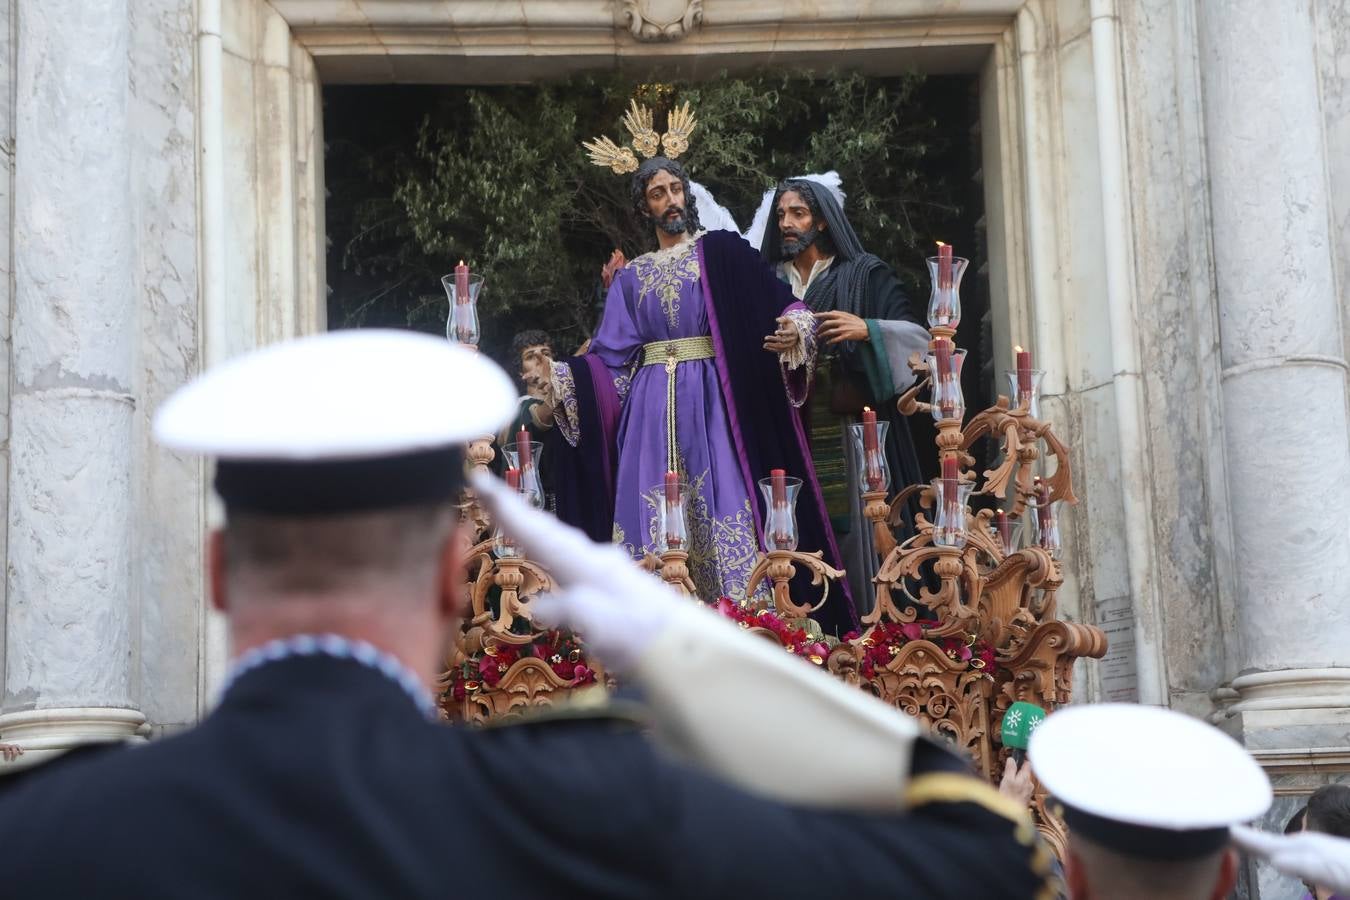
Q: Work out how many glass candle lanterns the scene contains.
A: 12